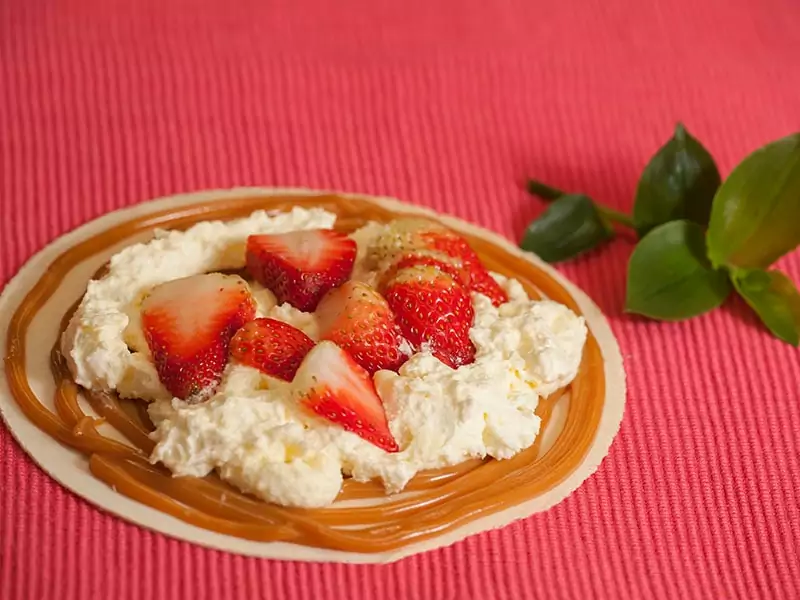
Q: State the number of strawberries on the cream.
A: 8